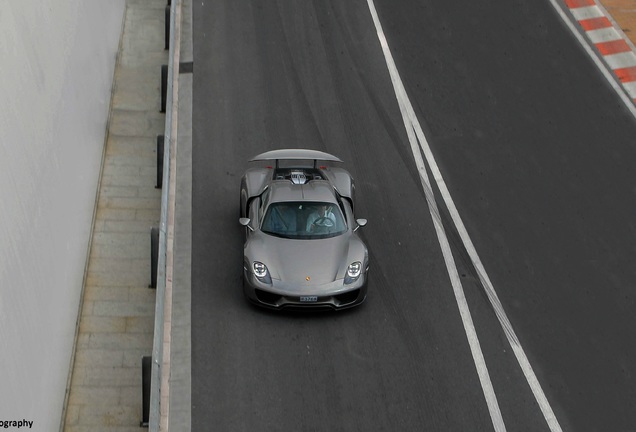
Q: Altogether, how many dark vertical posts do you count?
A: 5